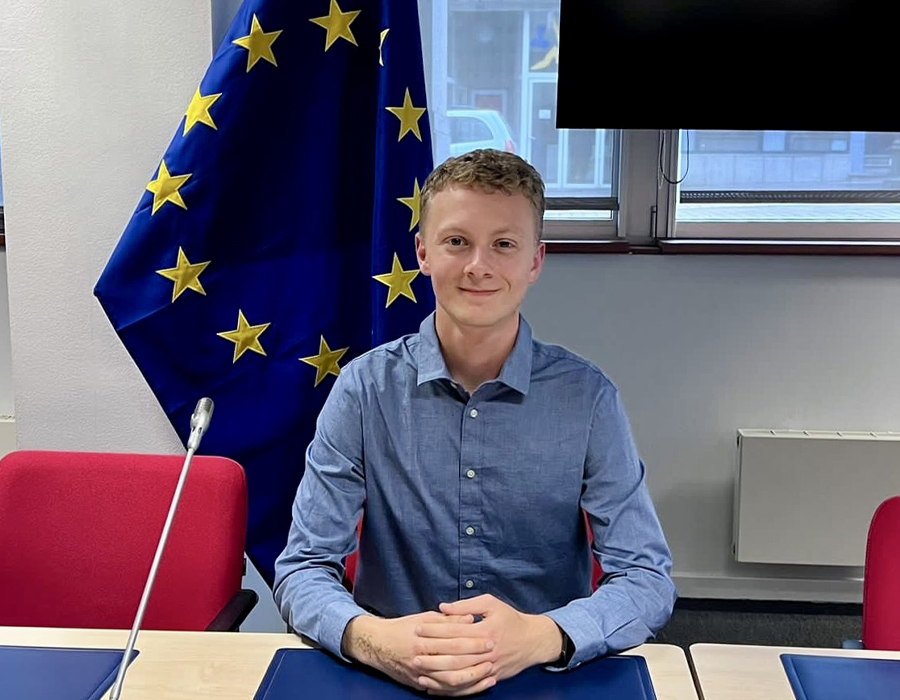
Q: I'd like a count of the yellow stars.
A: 11